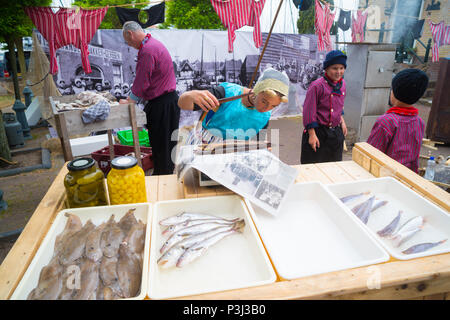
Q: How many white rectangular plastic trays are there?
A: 4